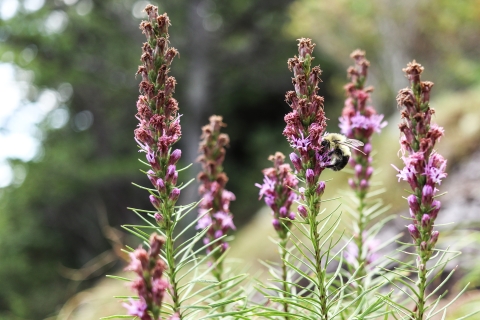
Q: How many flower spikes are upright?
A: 7